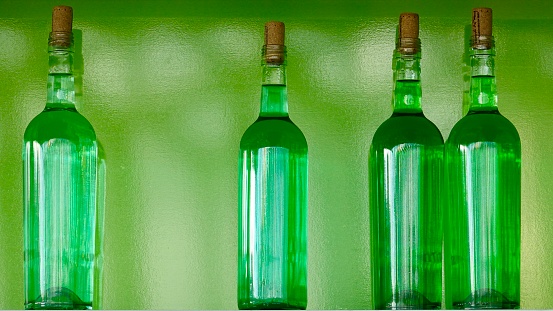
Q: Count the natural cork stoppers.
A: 4